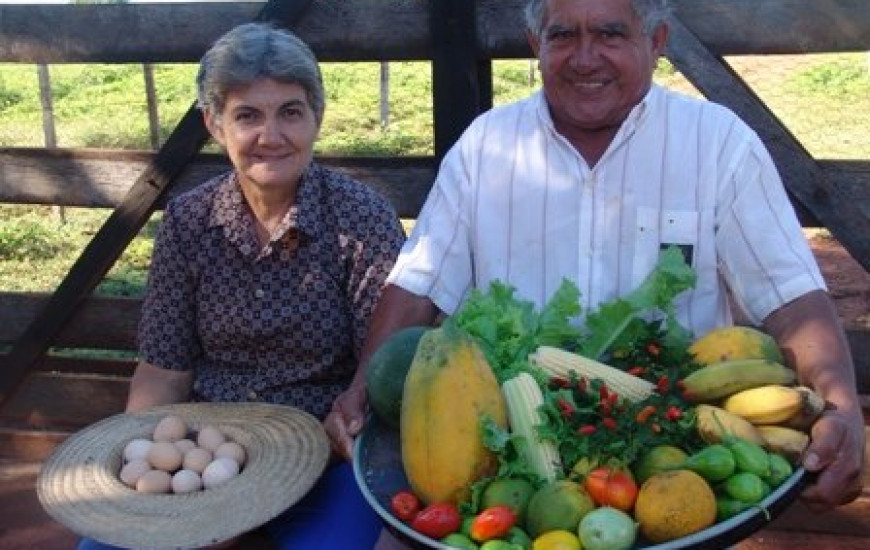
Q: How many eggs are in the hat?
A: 11